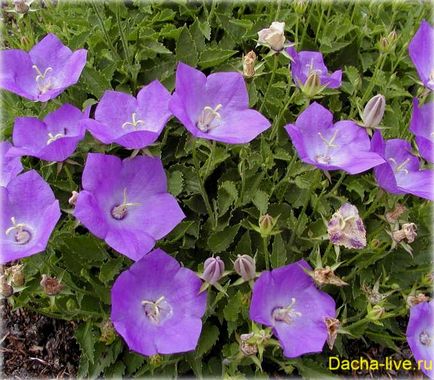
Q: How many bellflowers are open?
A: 15